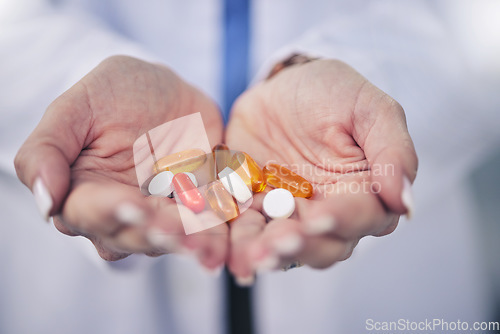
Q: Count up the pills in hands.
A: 10